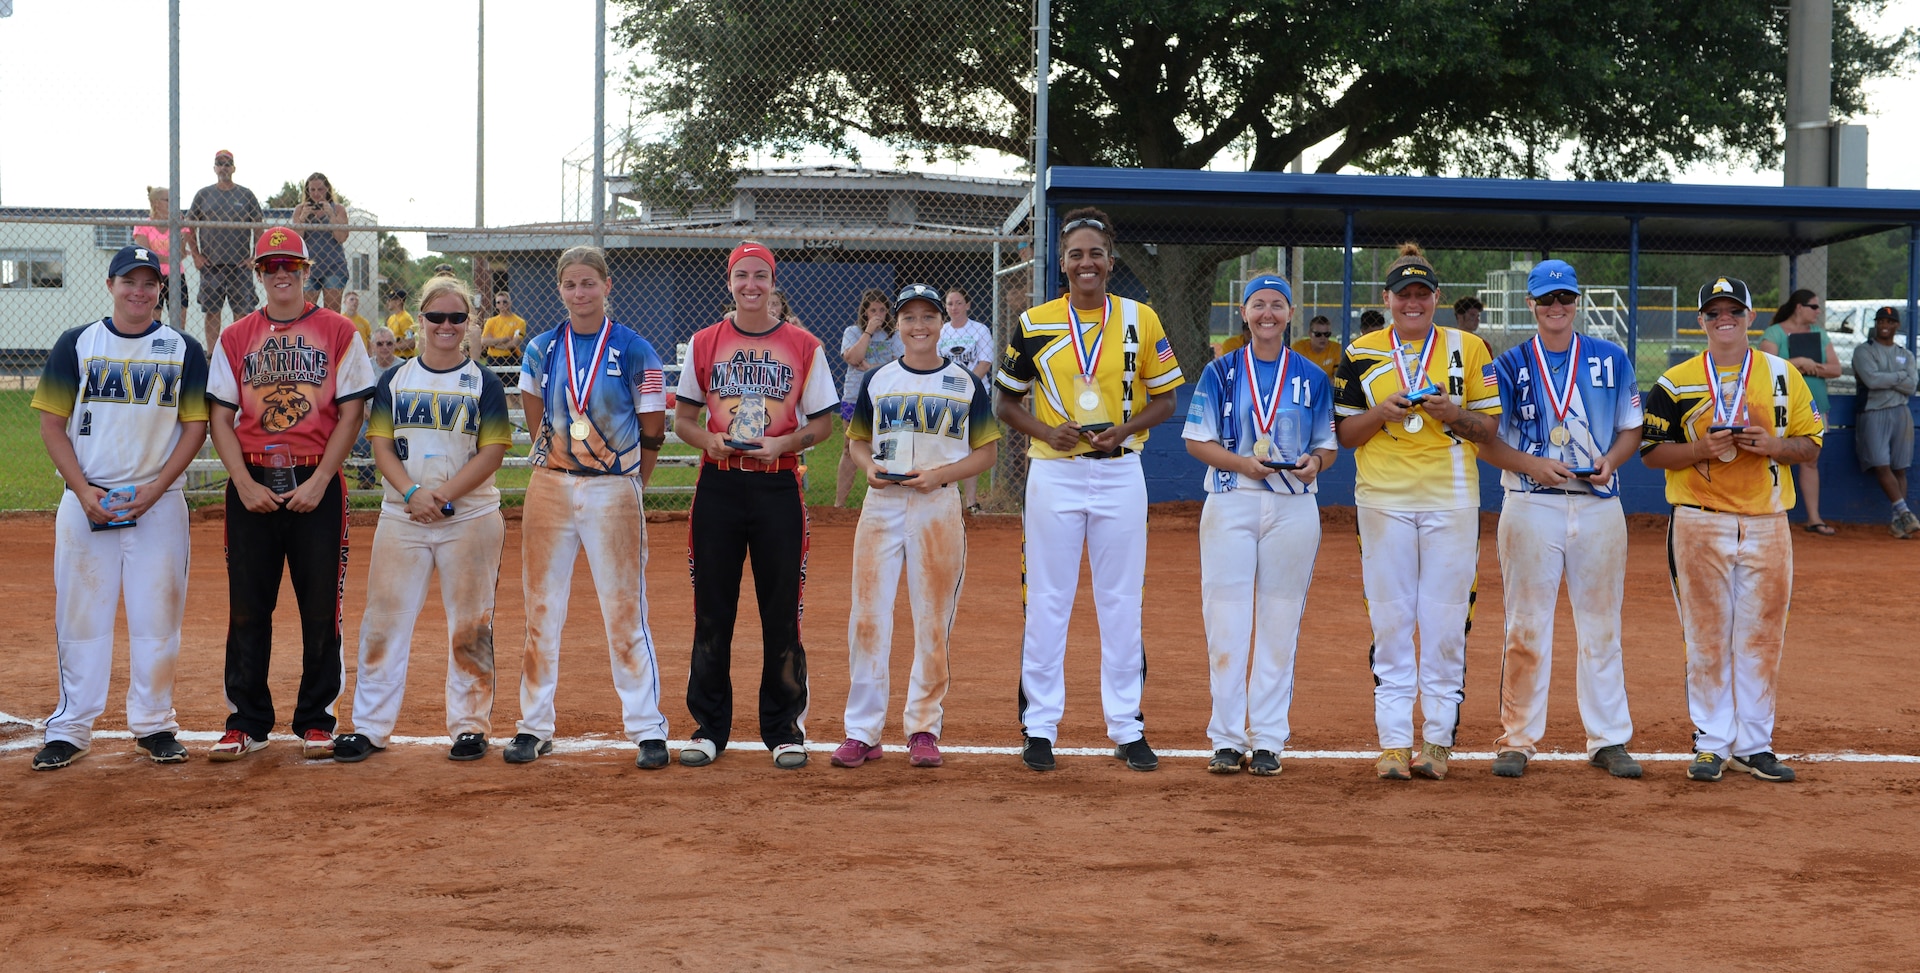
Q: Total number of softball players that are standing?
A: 11